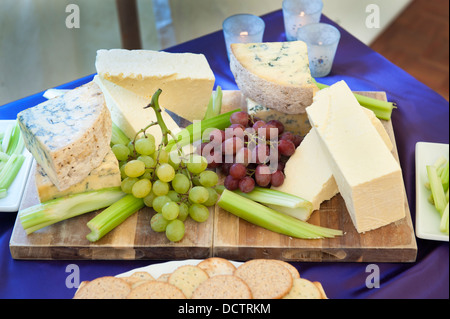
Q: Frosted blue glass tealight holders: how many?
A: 3